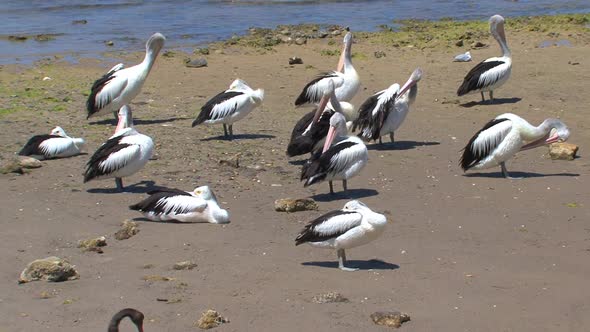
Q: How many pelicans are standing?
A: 10